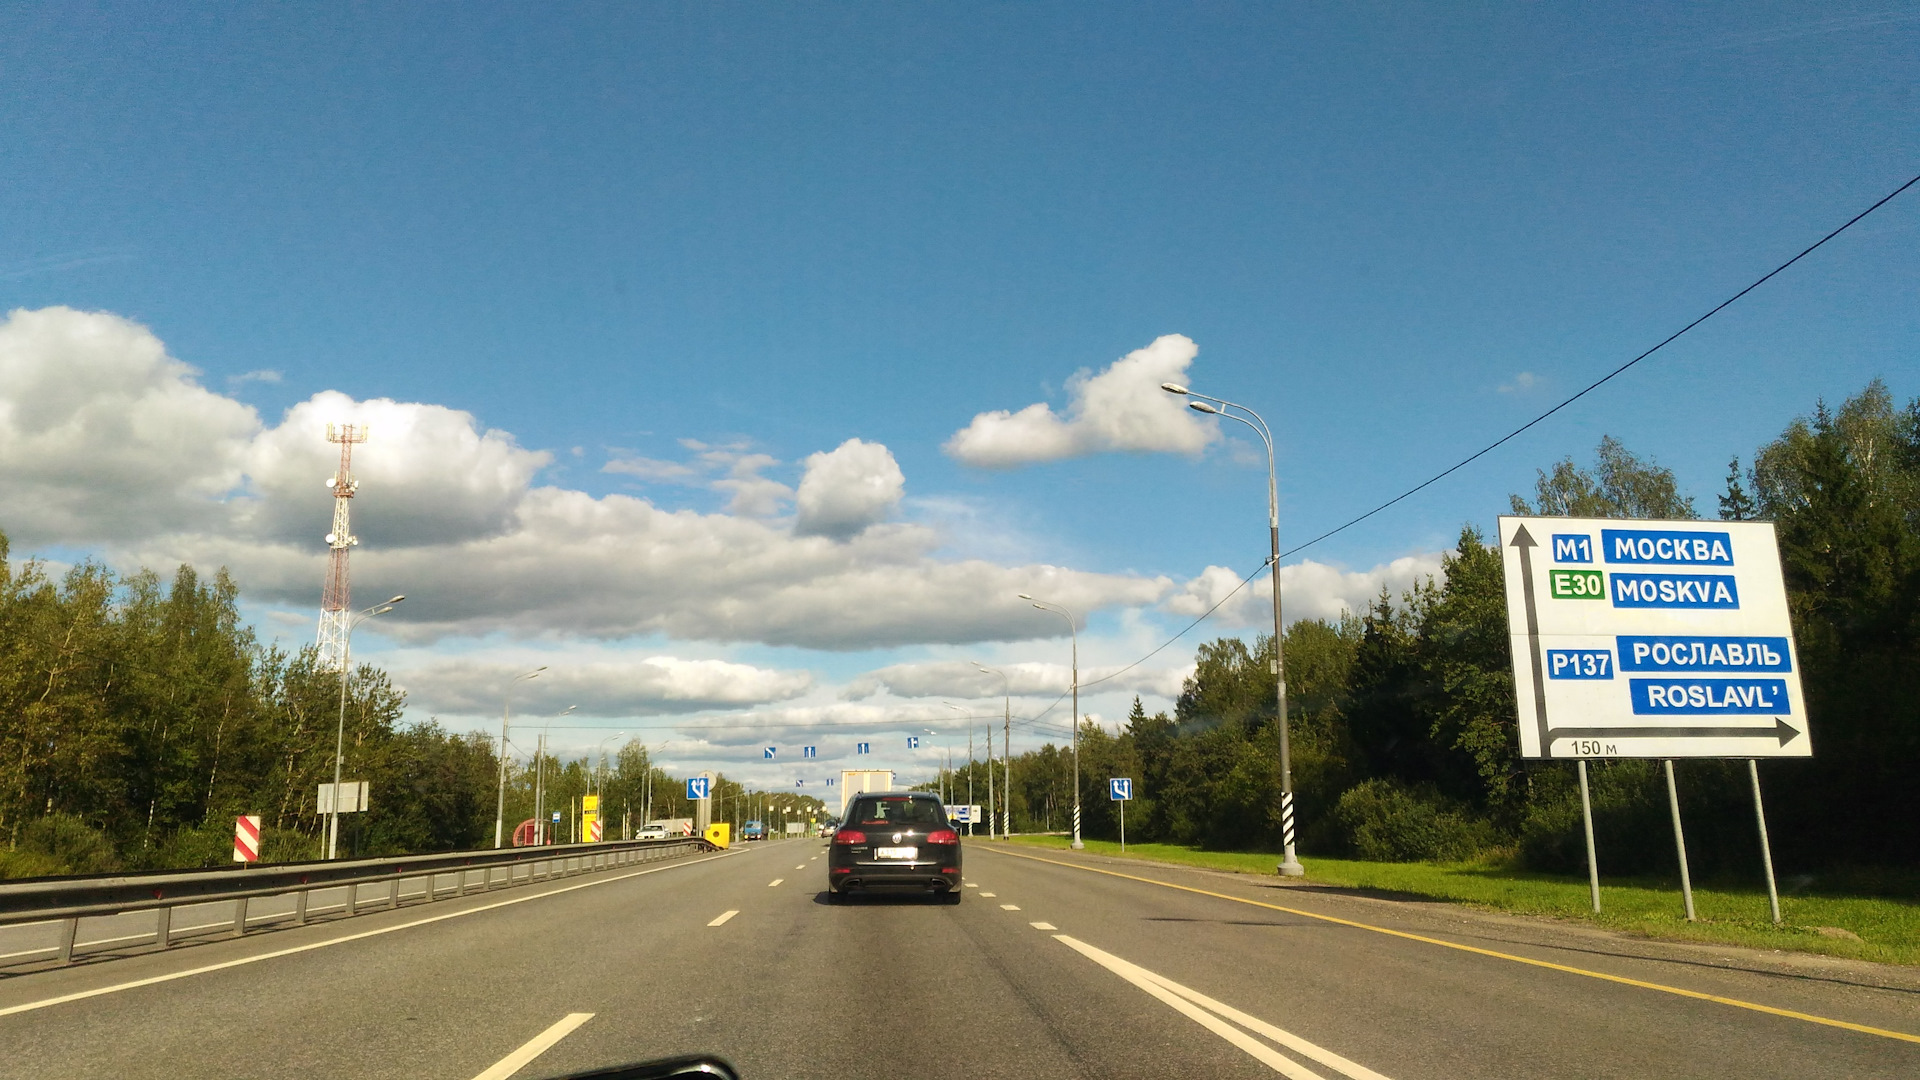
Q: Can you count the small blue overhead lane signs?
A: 6